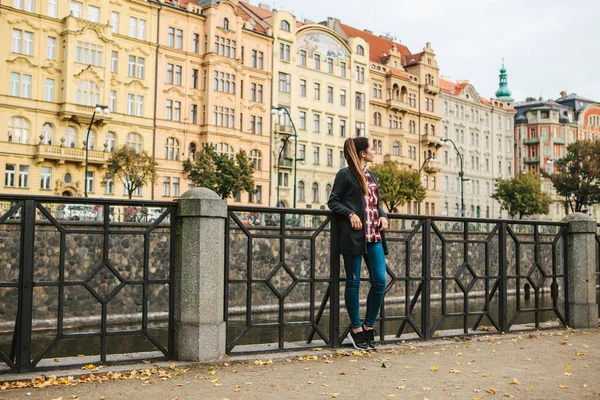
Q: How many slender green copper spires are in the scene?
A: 1